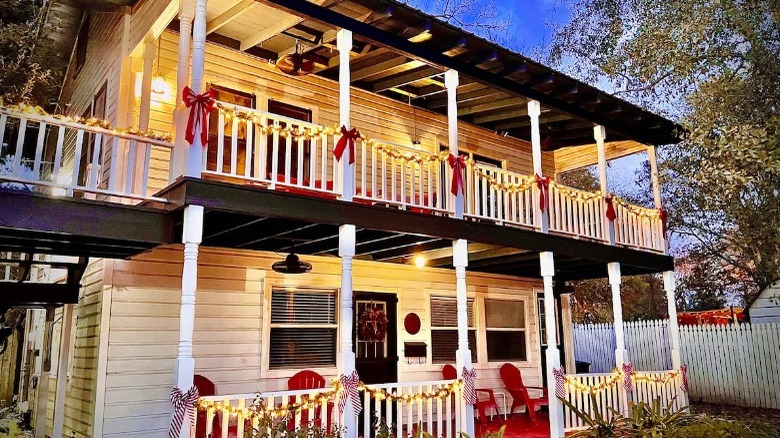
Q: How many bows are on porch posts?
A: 12